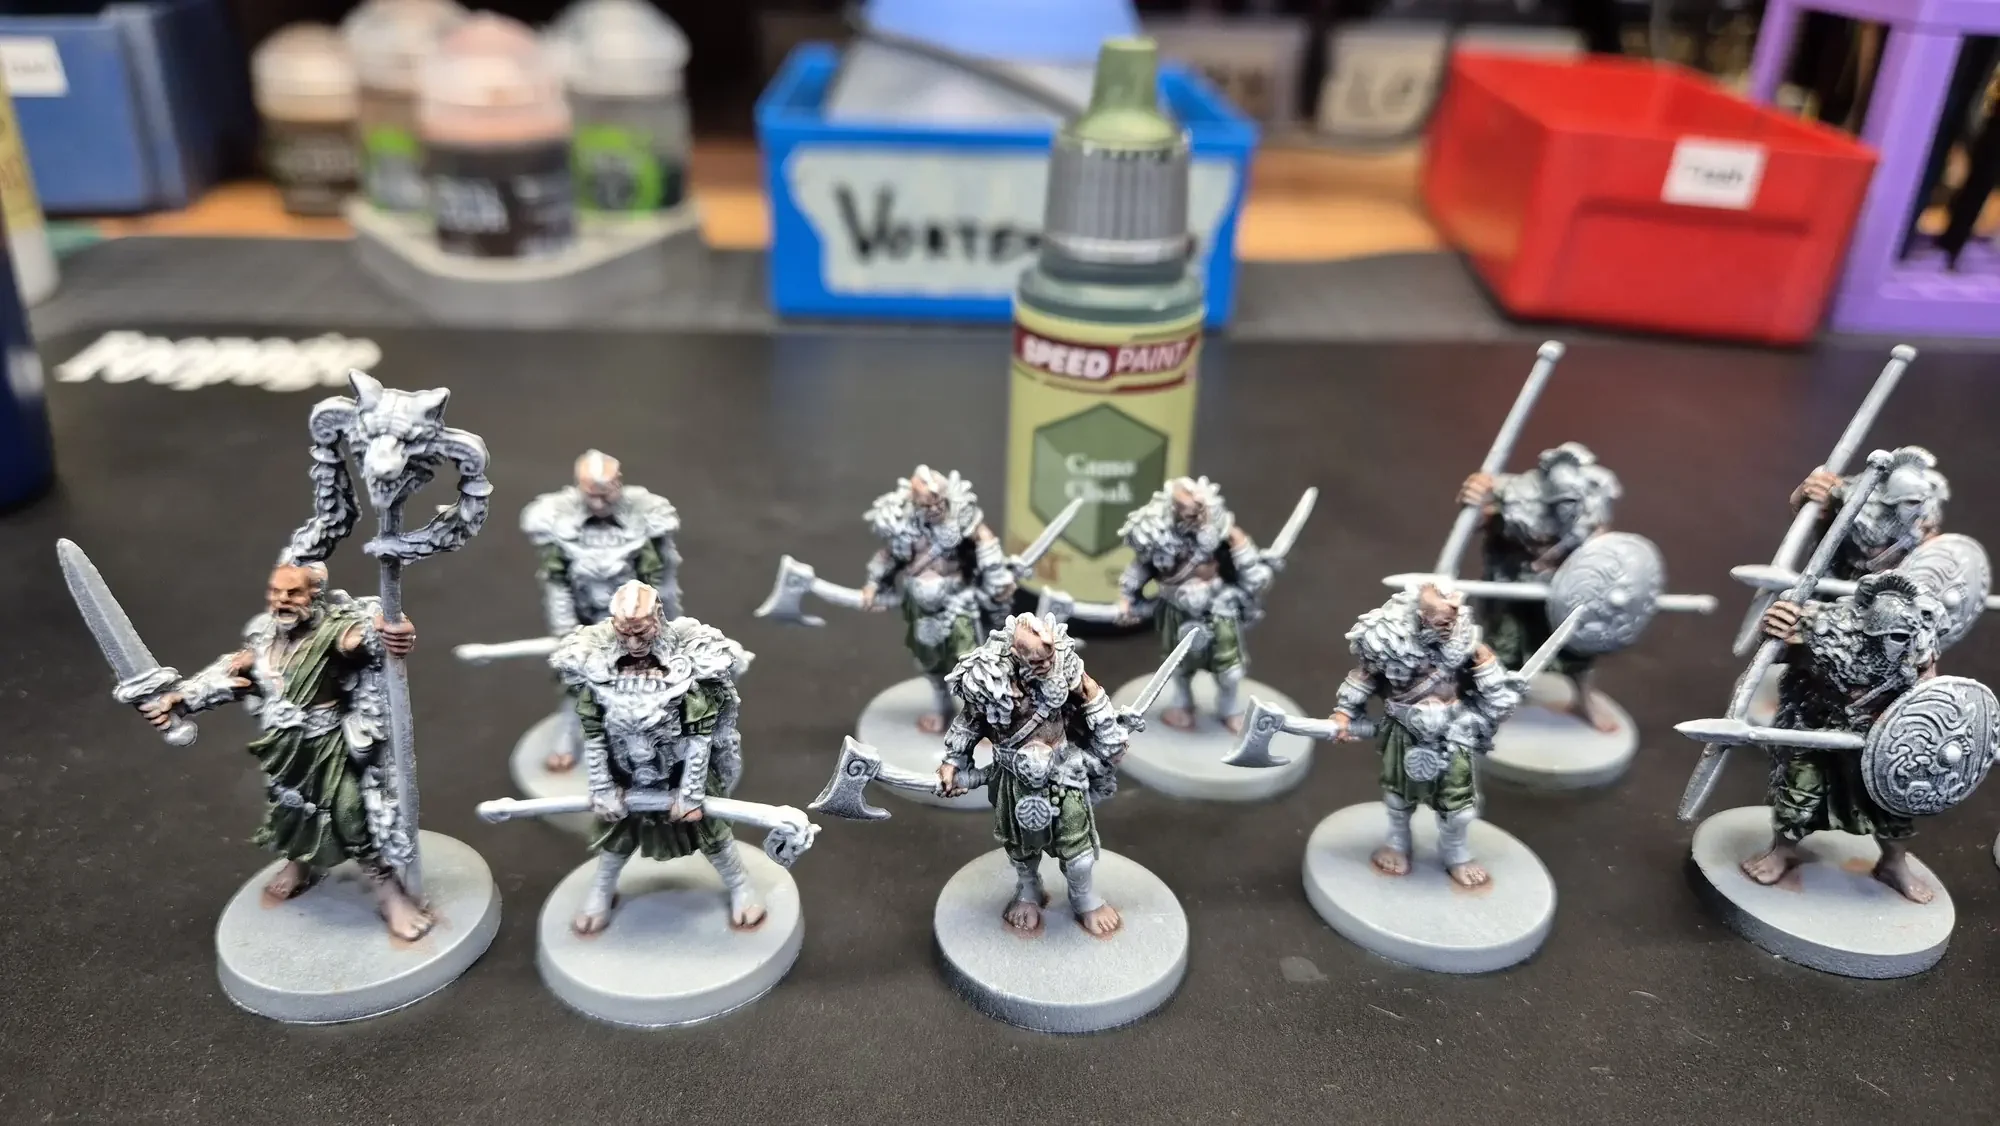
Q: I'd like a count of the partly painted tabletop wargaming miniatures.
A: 10